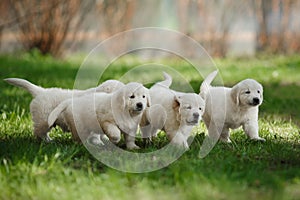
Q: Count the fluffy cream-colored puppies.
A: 4